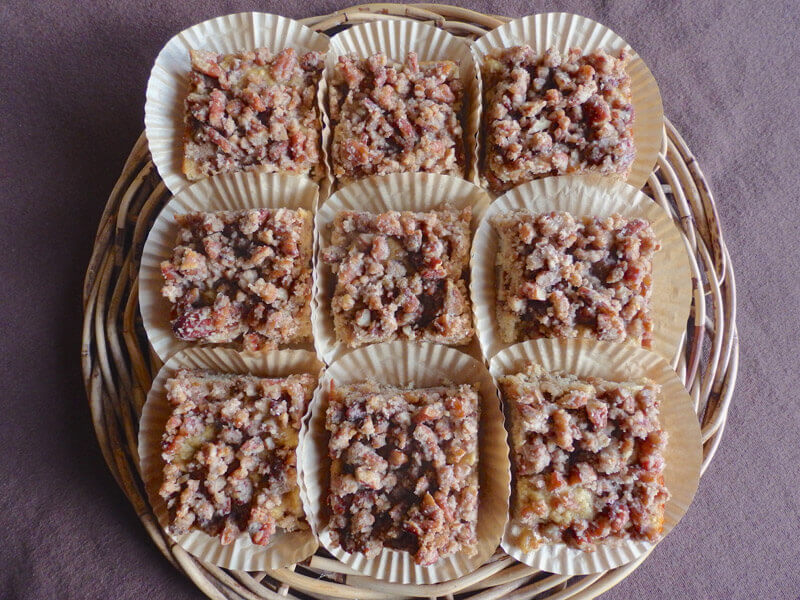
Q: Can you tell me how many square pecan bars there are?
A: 9